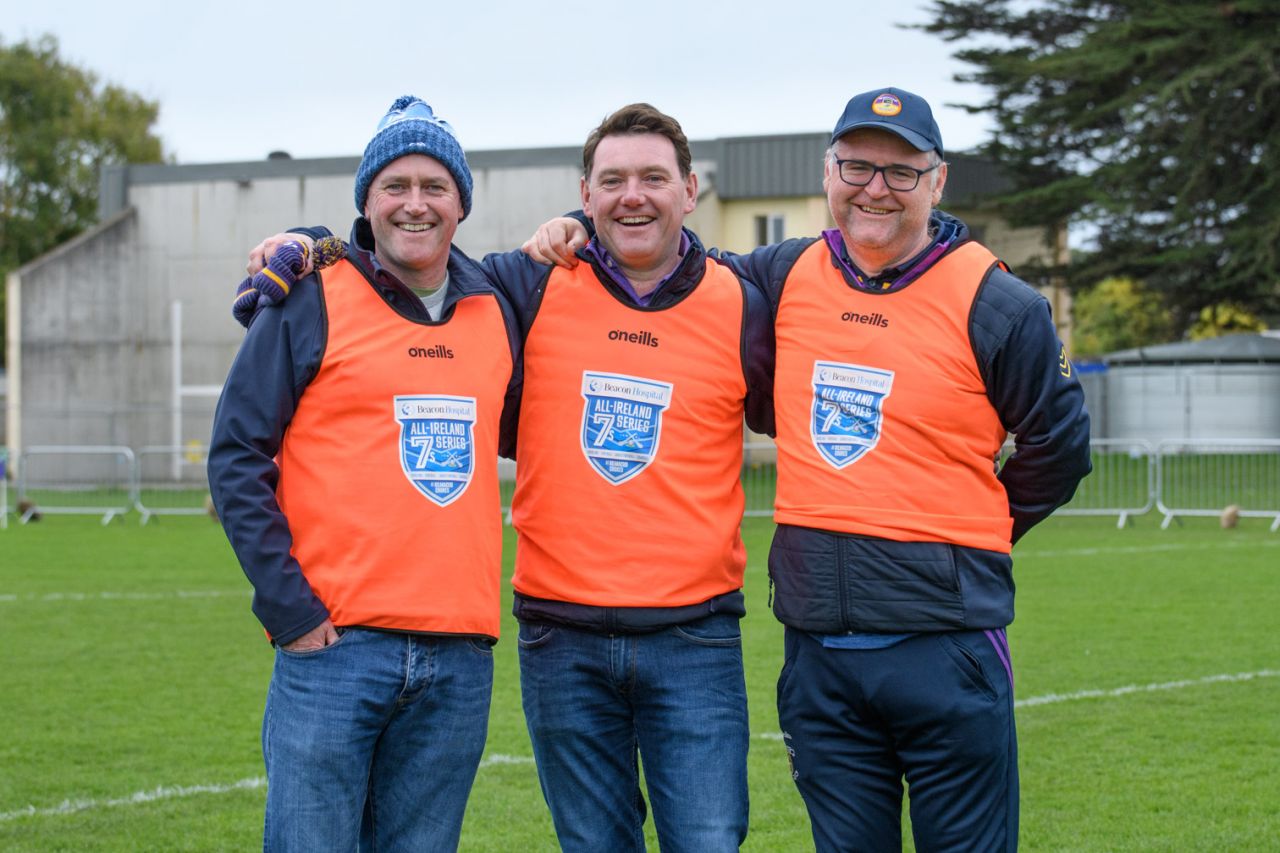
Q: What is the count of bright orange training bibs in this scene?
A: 3